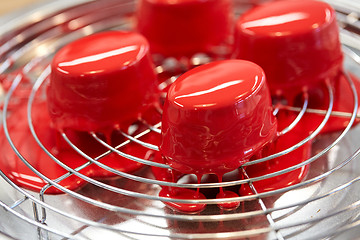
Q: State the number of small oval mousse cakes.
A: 4